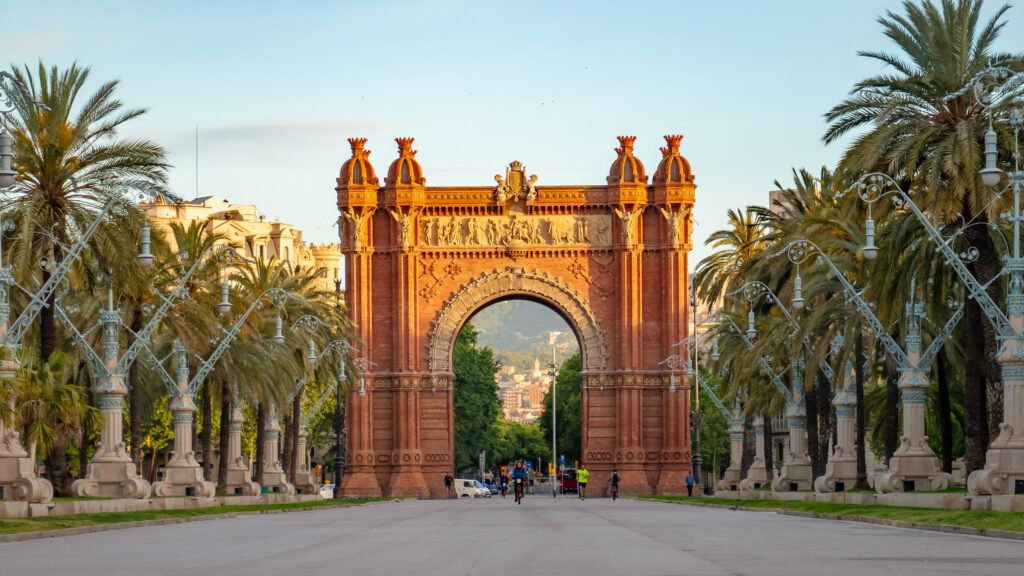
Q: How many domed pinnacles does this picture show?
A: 4